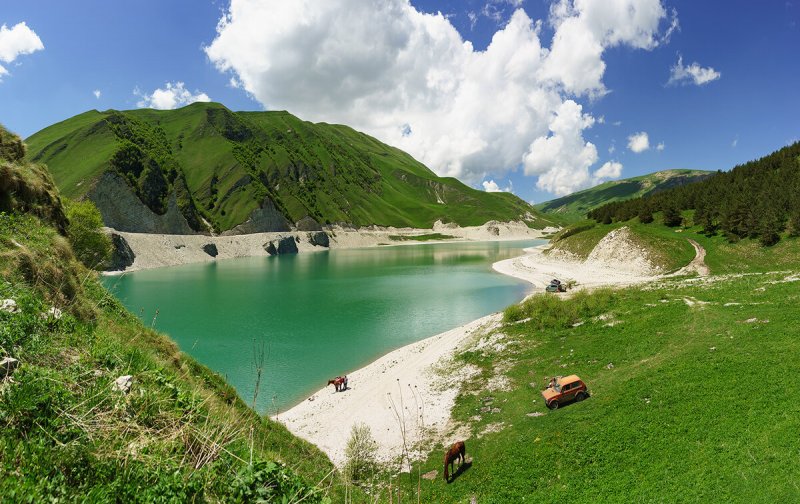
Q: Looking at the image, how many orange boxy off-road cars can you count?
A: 1